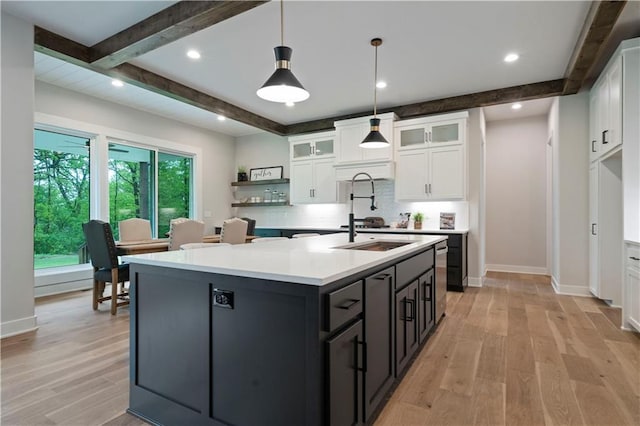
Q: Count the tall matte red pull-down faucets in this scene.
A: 0